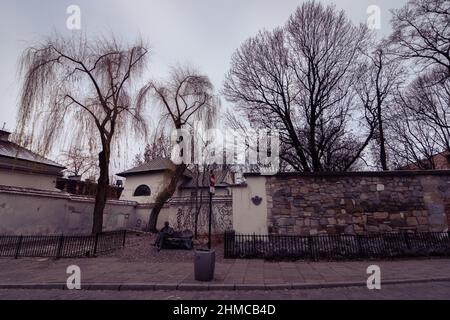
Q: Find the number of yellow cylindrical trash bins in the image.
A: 0